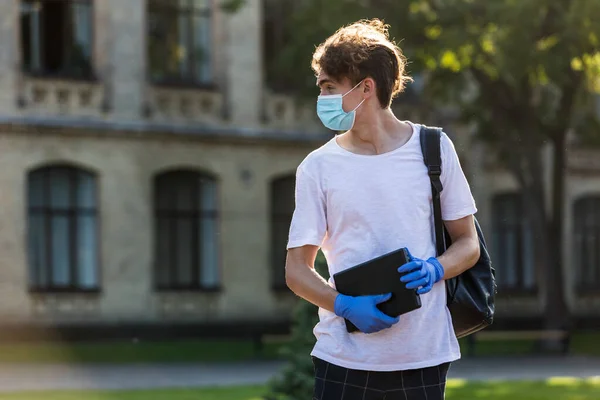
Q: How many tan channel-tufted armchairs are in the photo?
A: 0